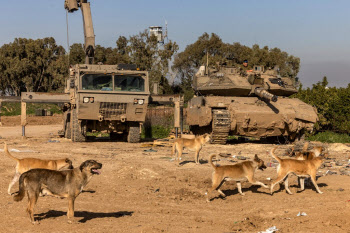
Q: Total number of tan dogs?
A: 5